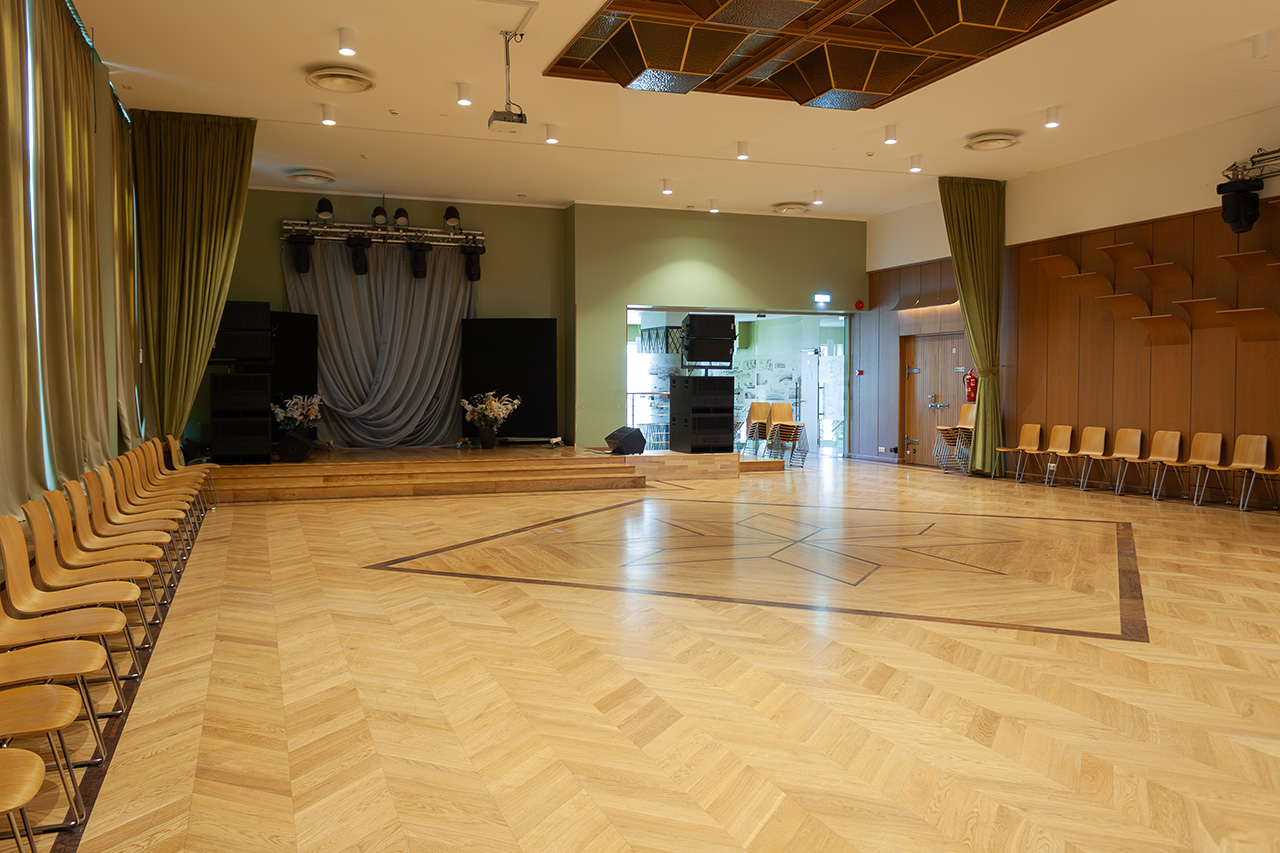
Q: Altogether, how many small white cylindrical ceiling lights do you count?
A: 12